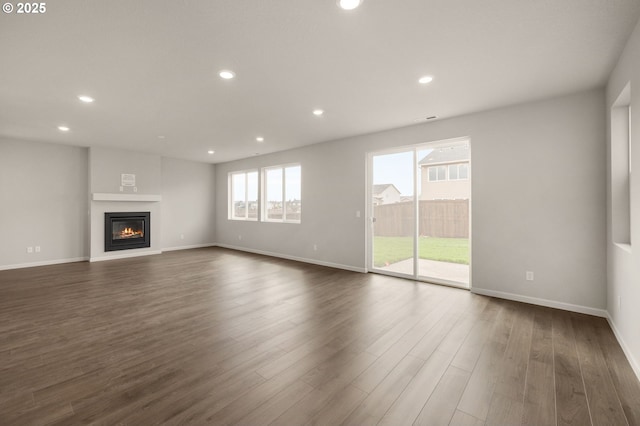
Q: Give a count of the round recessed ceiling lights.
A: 8